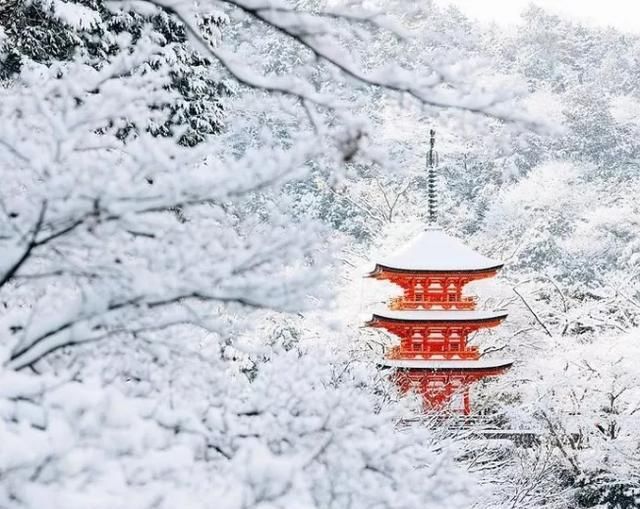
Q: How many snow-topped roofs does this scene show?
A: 3